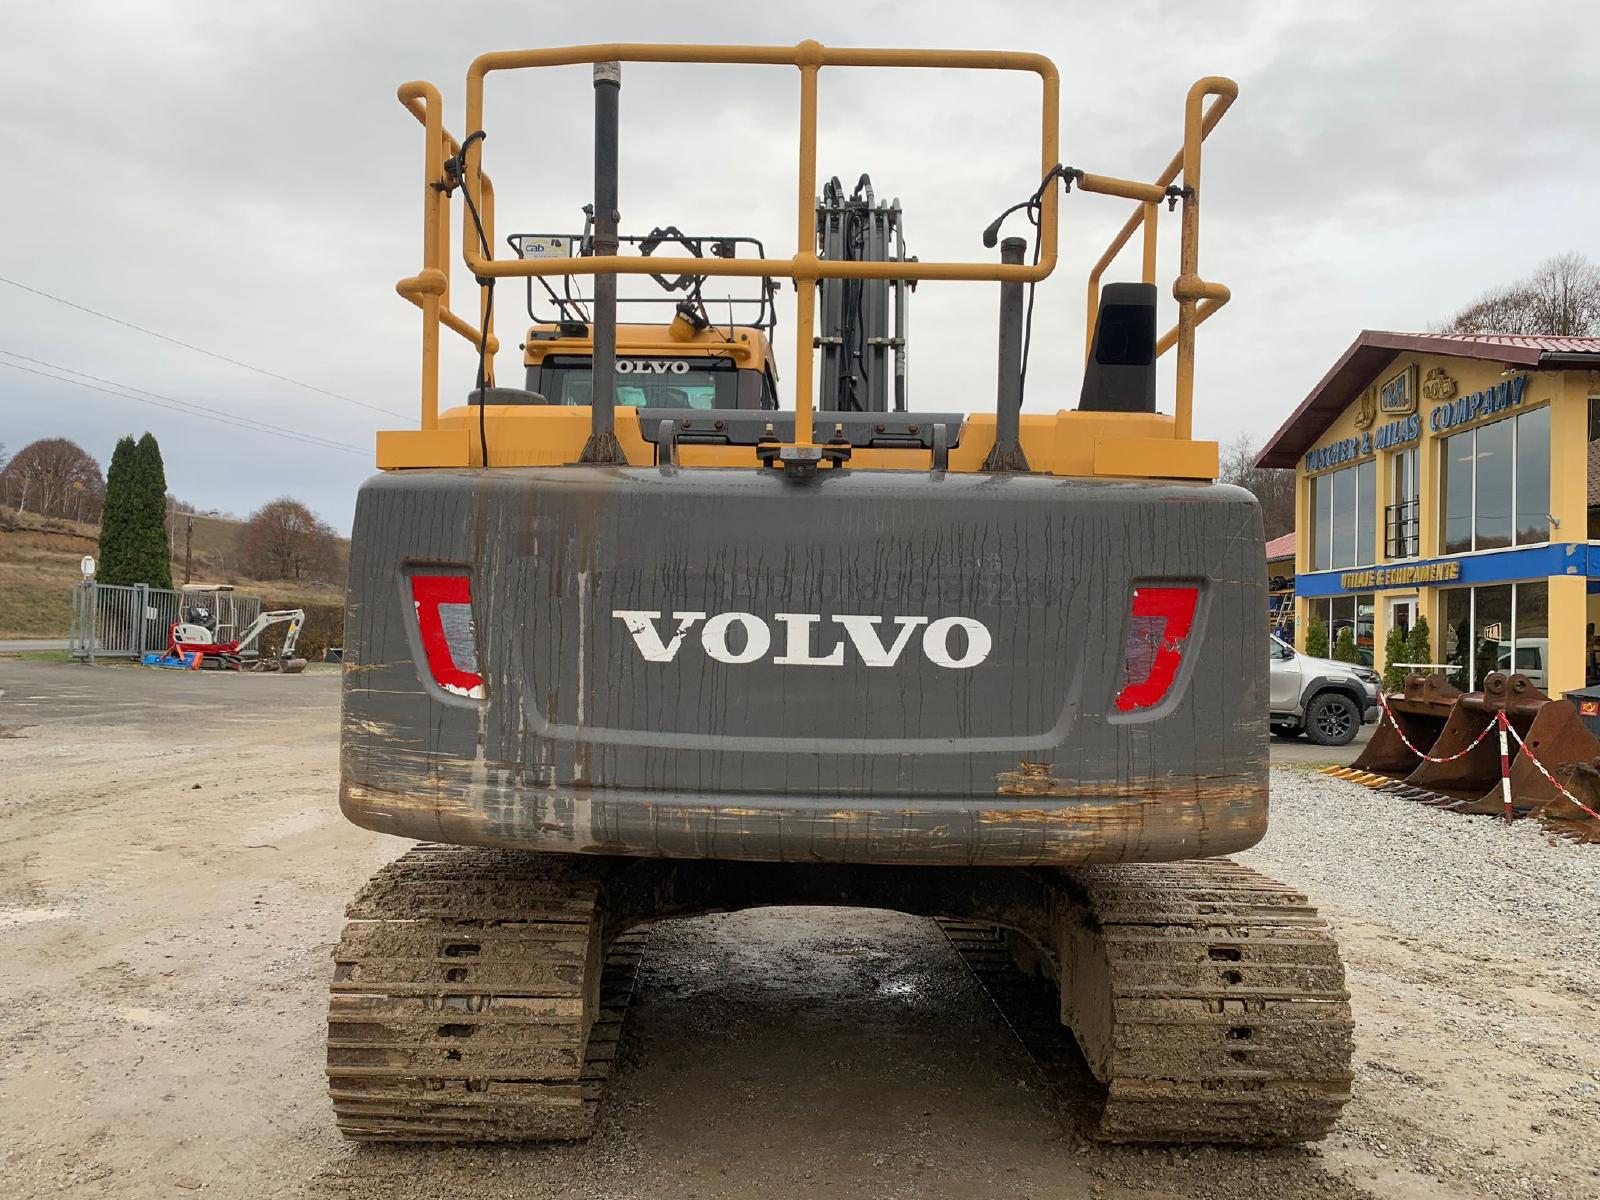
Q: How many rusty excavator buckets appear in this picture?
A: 3